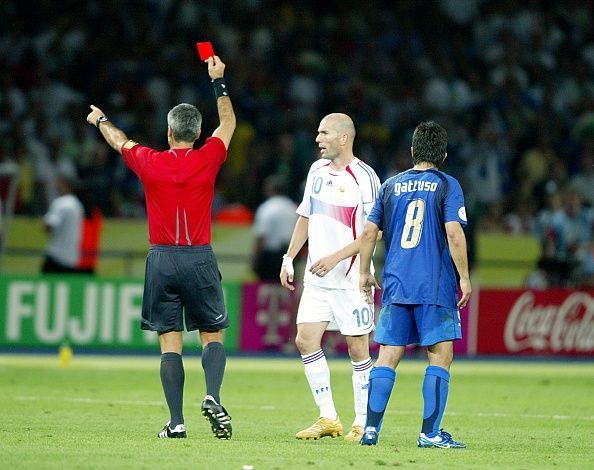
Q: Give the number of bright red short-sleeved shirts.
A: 1